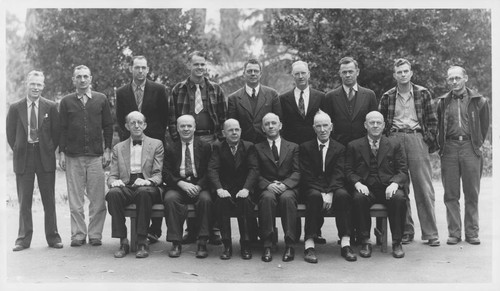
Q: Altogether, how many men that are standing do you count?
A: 9